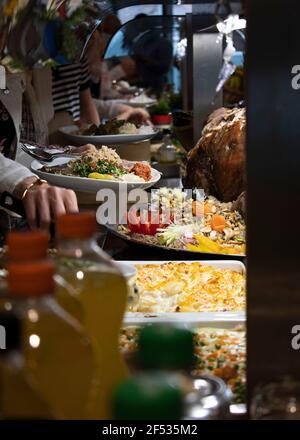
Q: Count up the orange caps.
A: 3